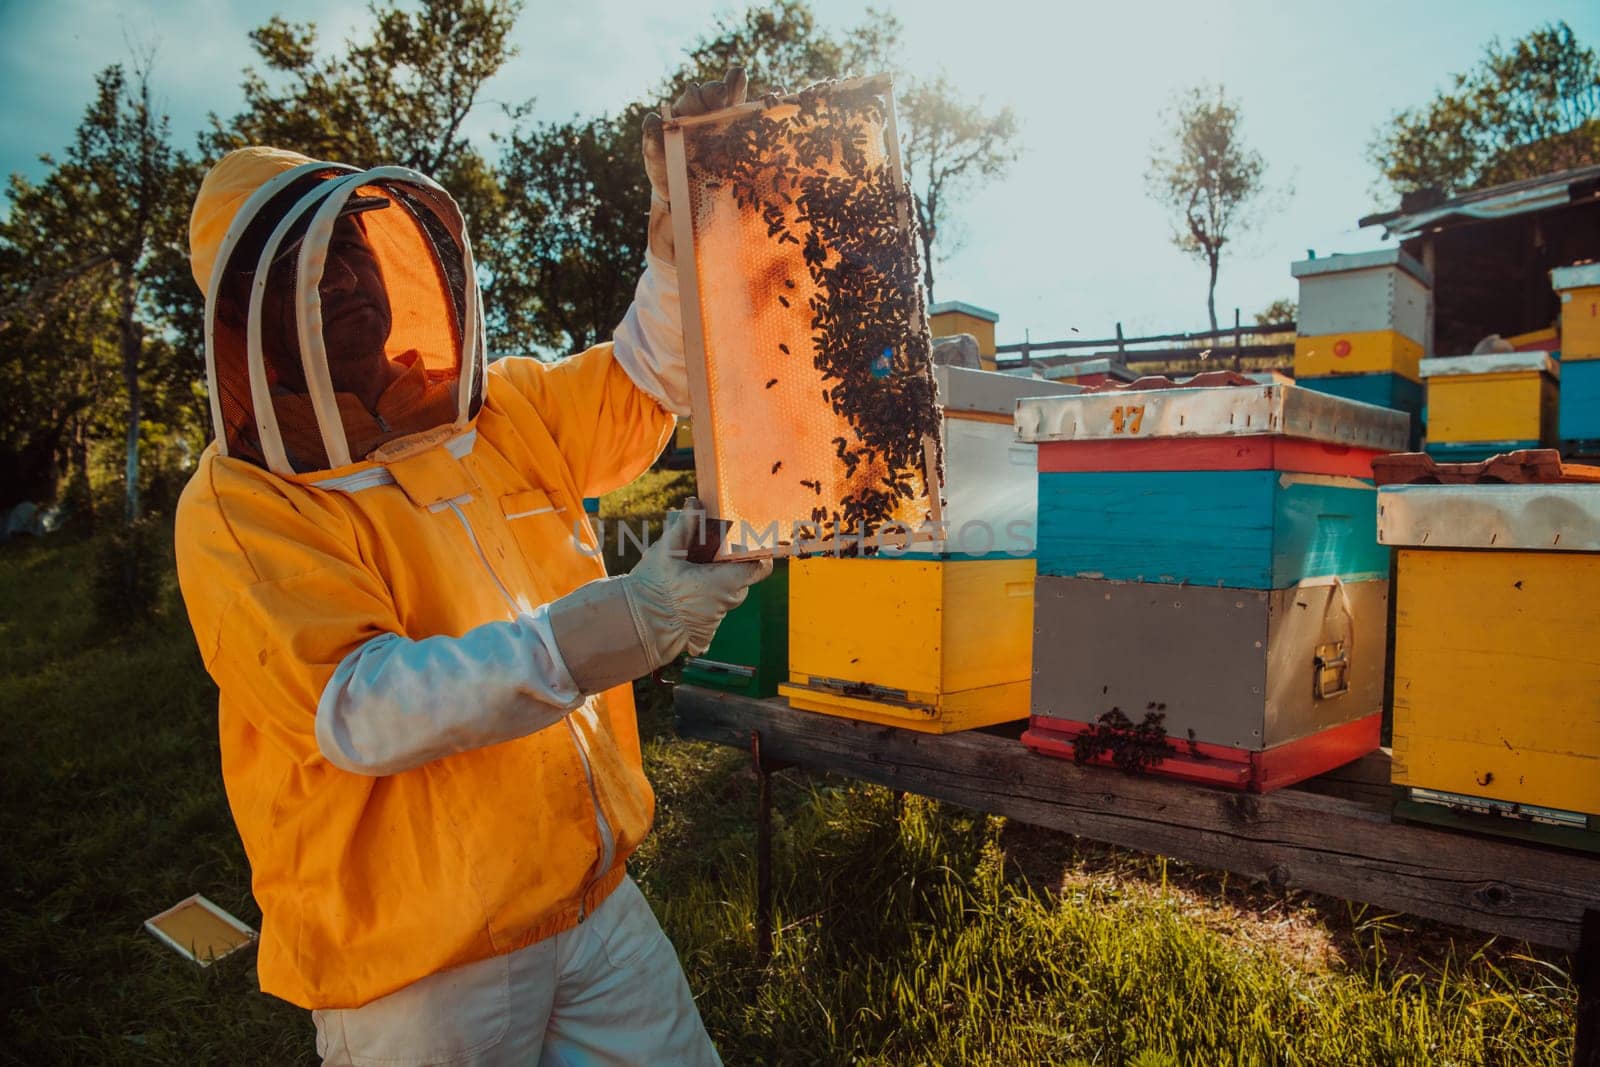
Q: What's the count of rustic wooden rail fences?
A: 1